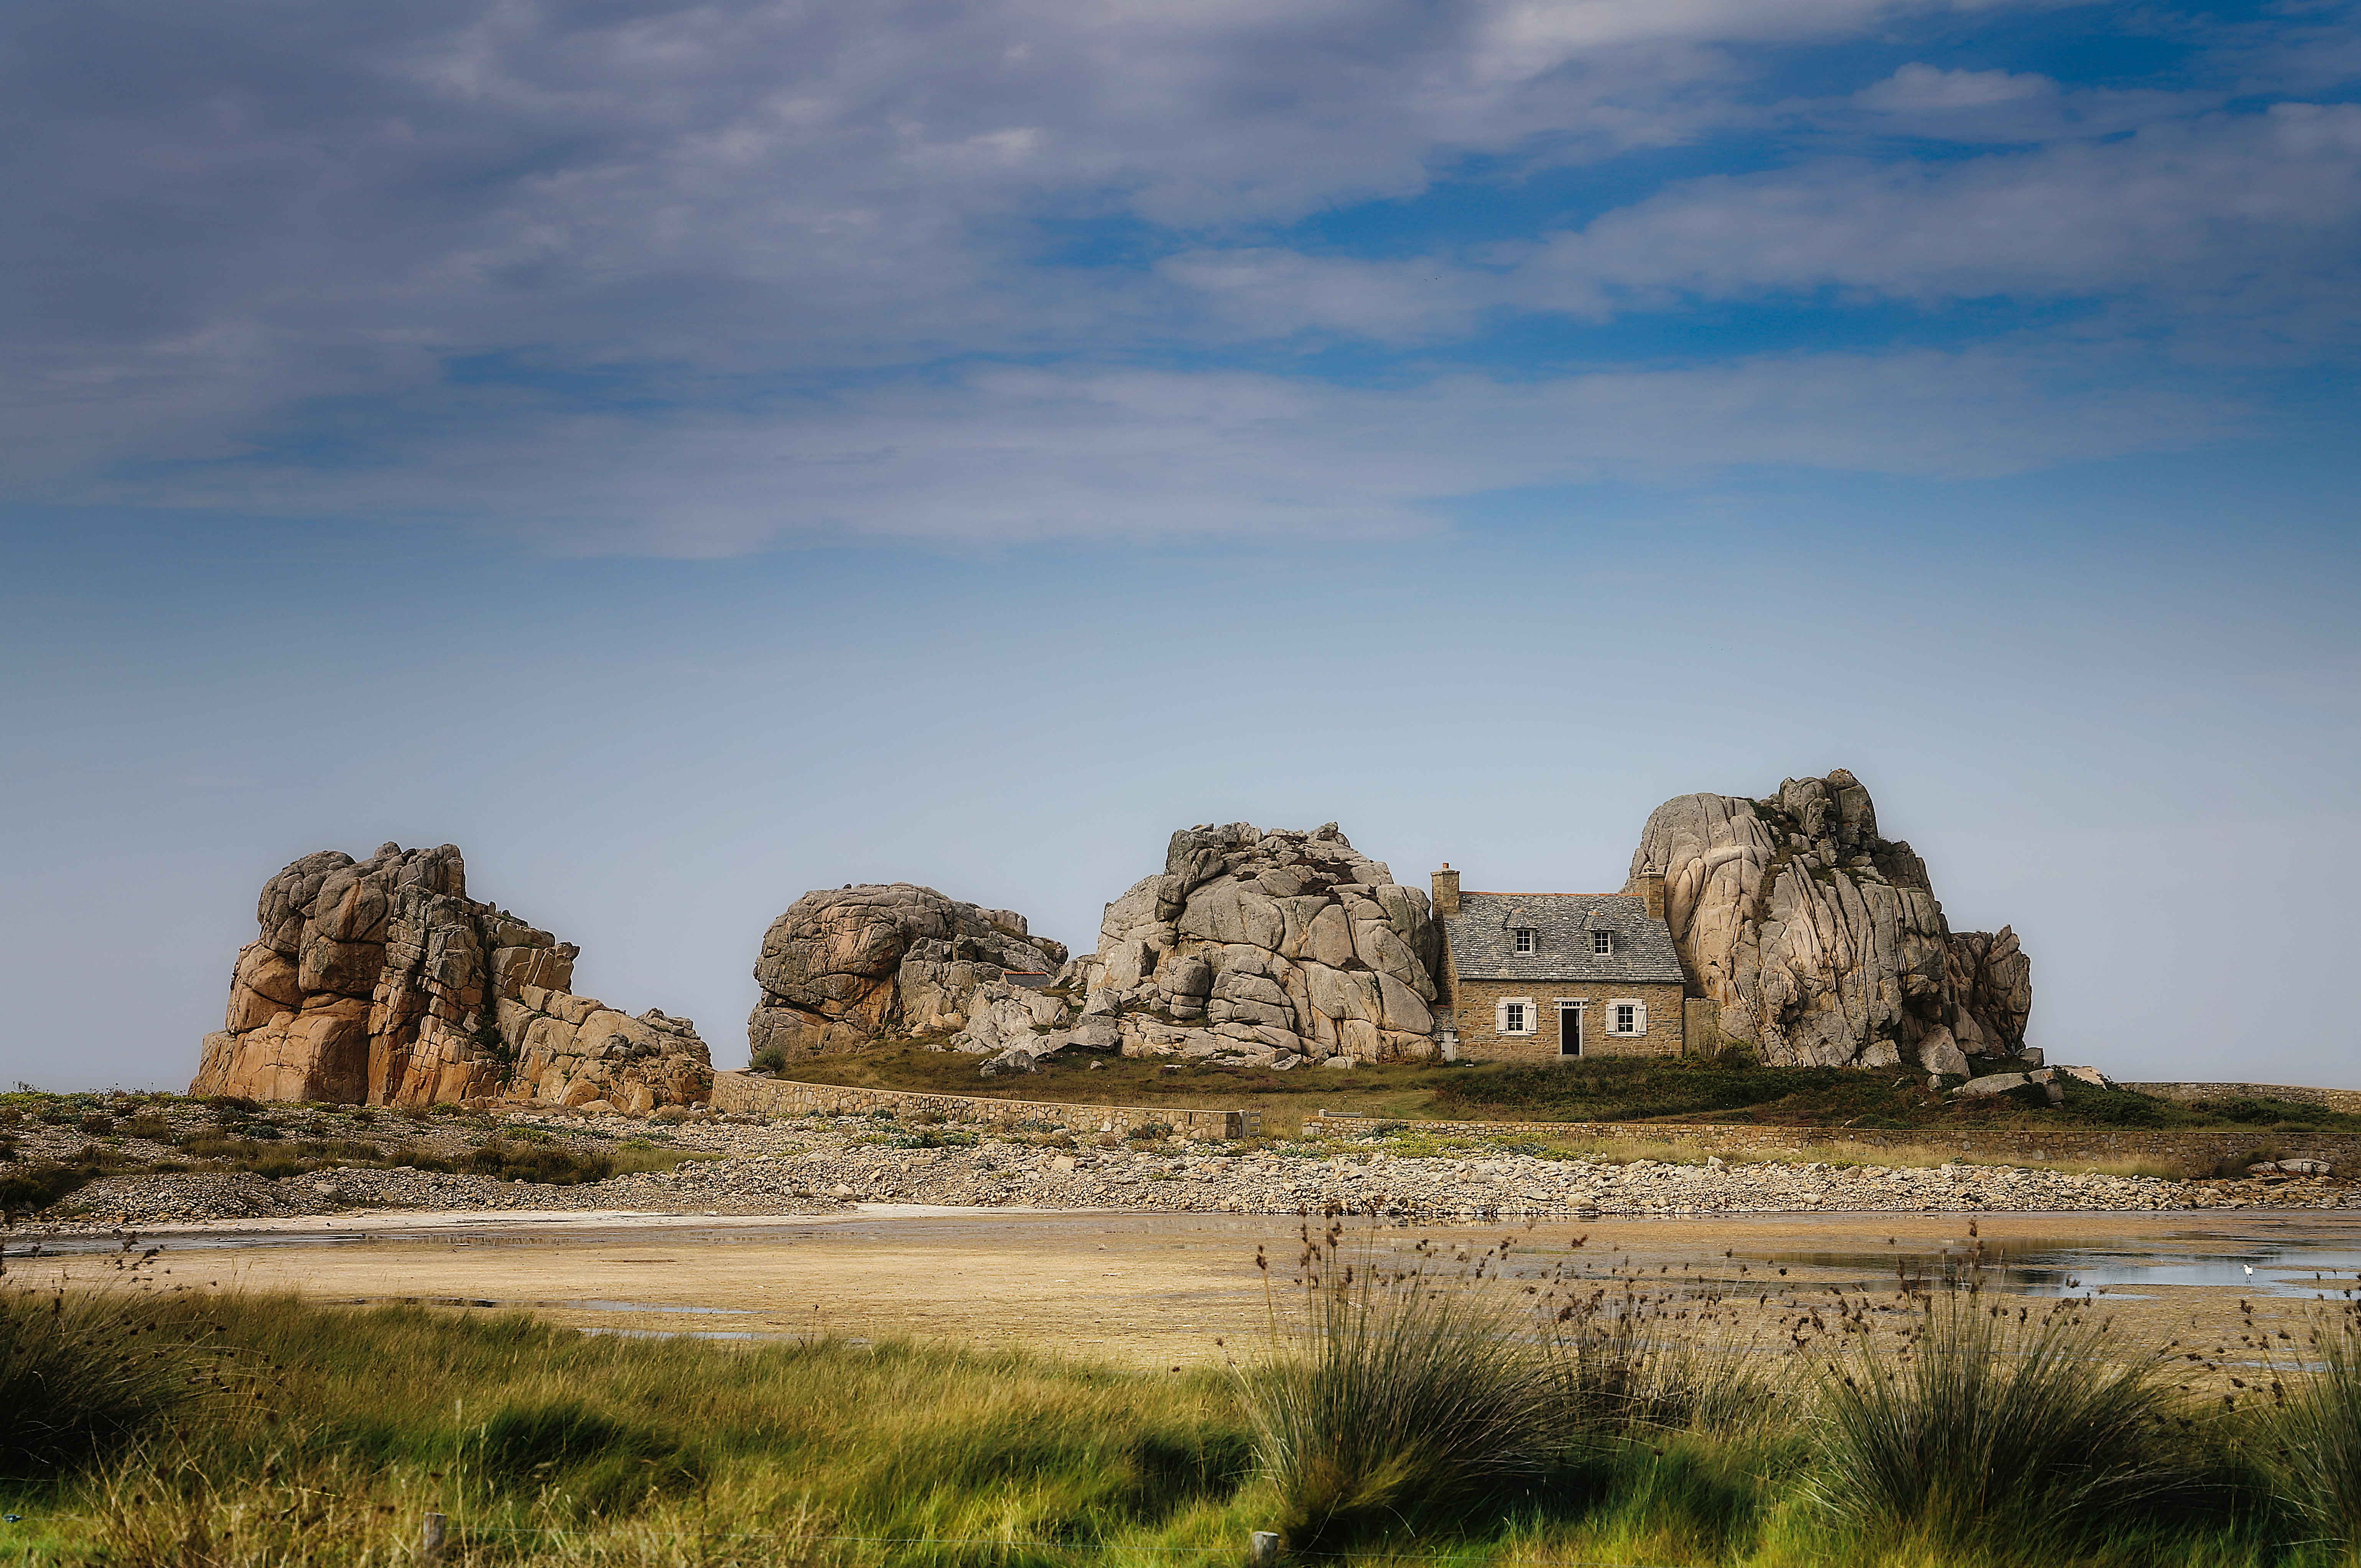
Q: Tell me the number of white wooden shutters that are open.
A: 4